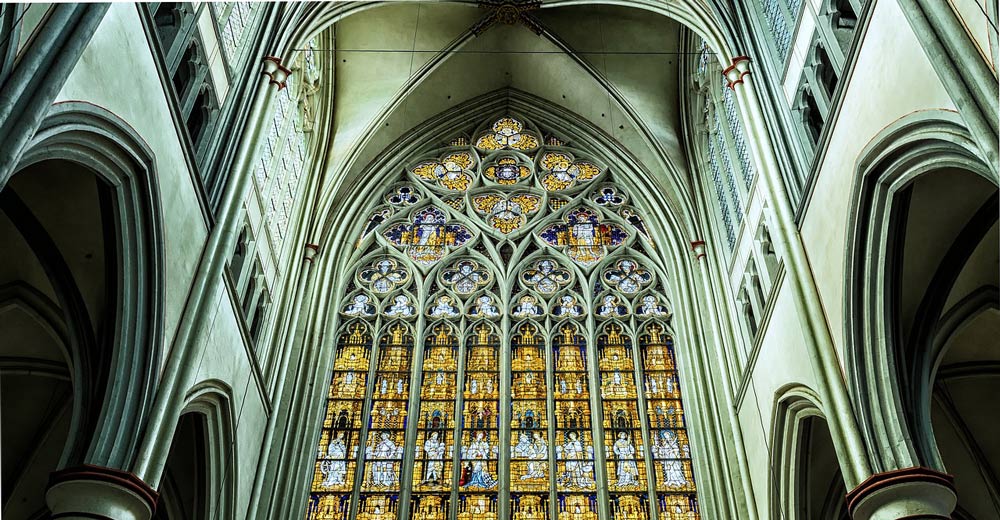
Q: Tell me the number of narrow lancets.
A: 8